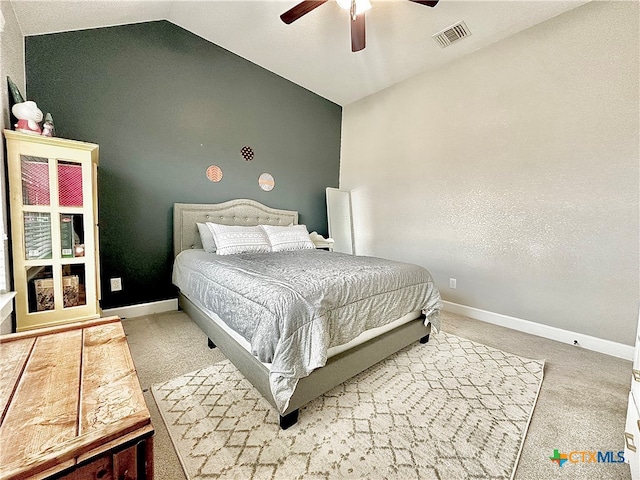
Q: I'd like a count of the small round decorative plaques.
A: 3